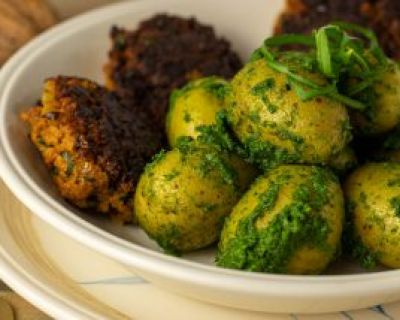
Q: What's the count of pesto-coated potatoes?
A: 6